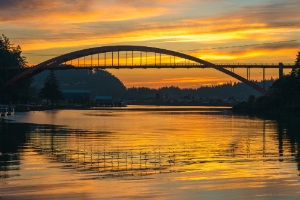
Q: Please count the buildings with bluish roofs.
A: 2